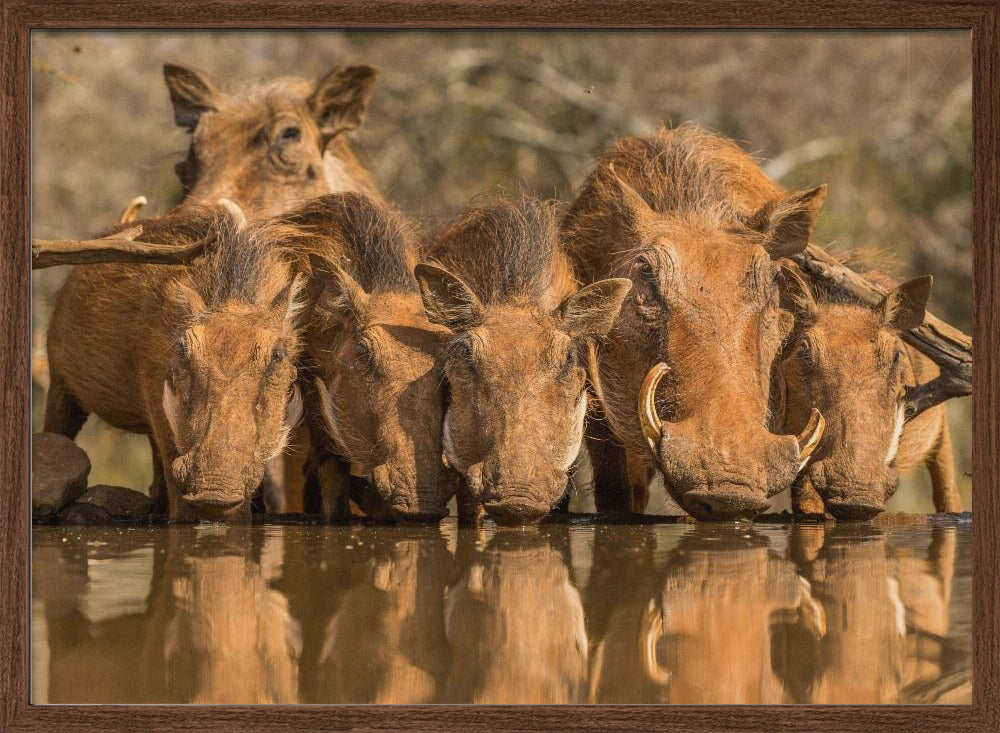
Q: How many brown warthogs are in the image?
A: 6